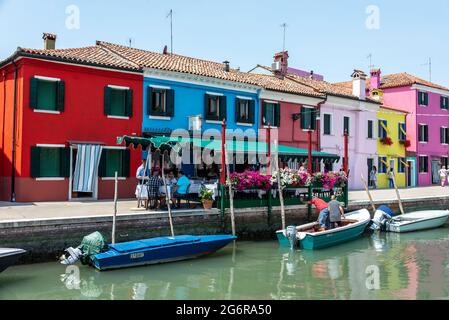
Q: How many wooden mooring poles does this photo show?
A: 6